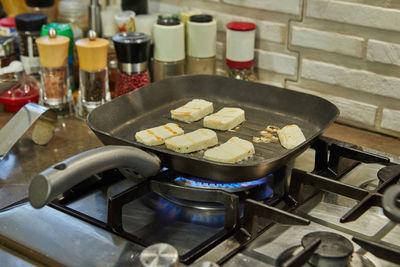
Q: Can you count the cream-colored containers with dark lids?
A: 2